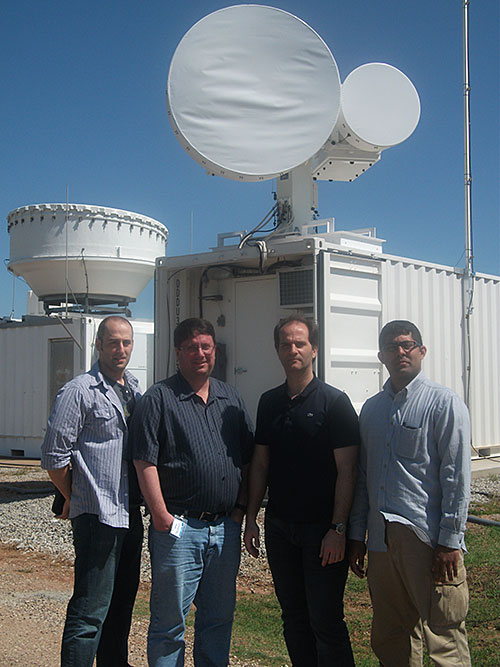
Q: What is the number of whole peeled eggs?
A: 0